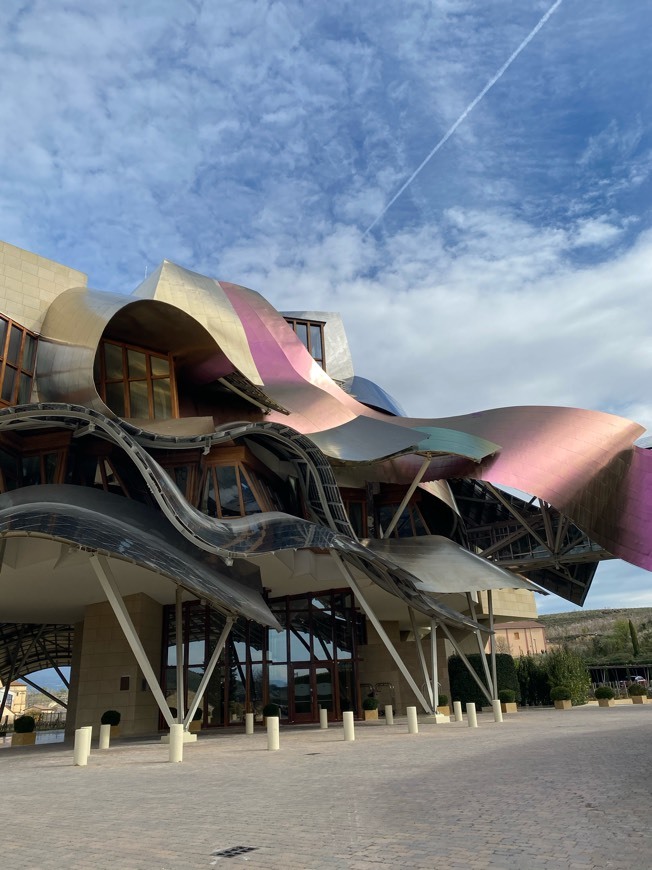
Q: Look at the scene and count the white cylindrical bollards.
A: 13